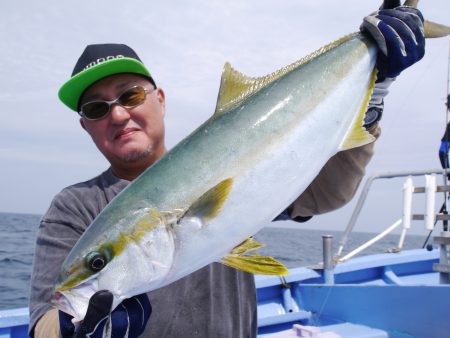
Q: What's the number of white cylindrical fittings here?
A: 2